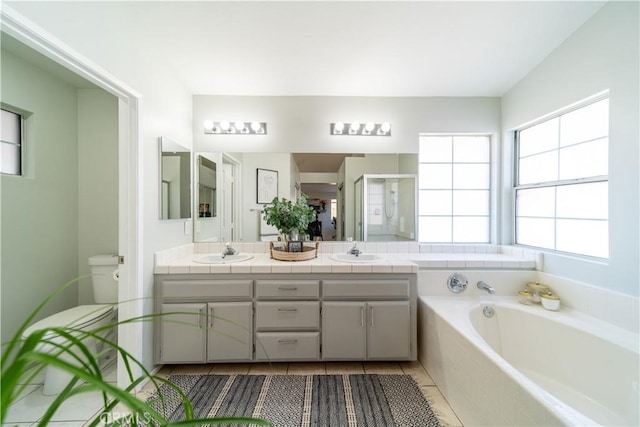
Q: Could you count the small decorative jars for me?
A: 3